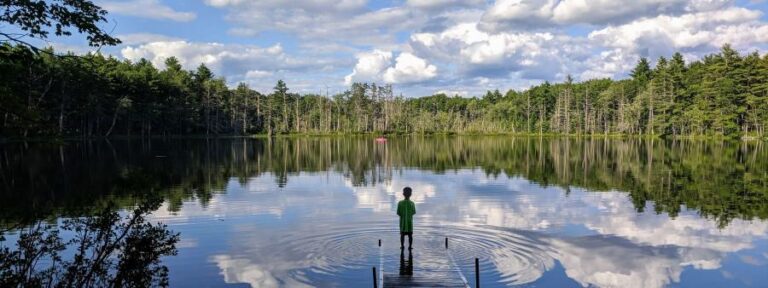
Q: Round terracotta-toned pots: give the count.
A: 0